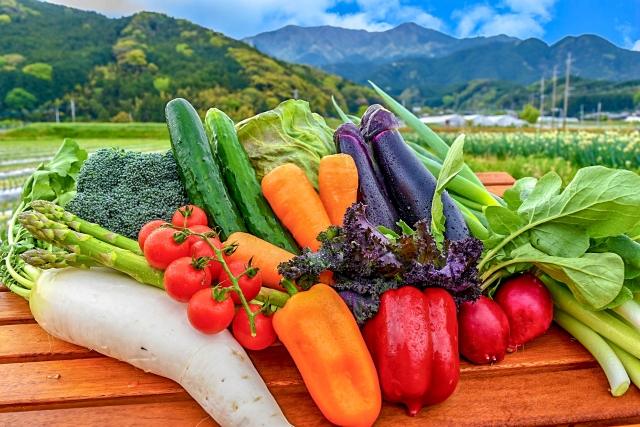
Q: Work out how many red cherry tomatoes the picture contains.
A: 9